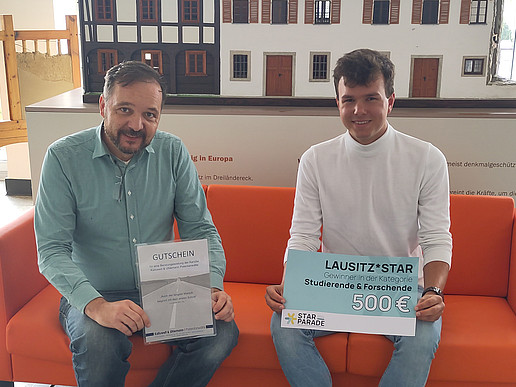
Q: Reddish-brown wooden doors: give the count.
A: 2